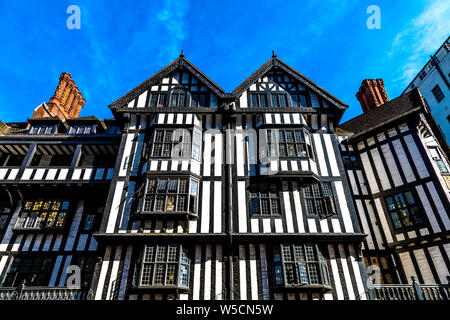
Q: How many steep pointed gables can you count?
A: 2